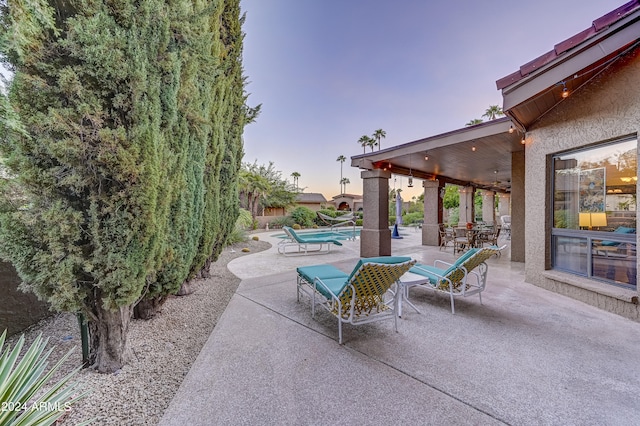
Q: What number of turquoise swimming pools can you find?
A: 1